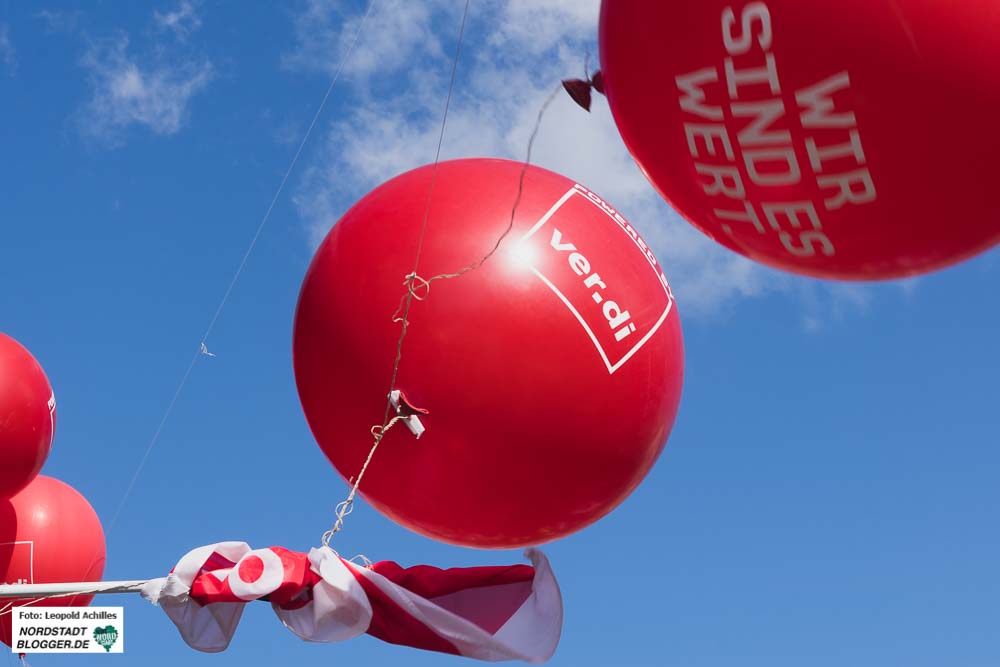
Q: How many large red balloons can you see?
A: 4